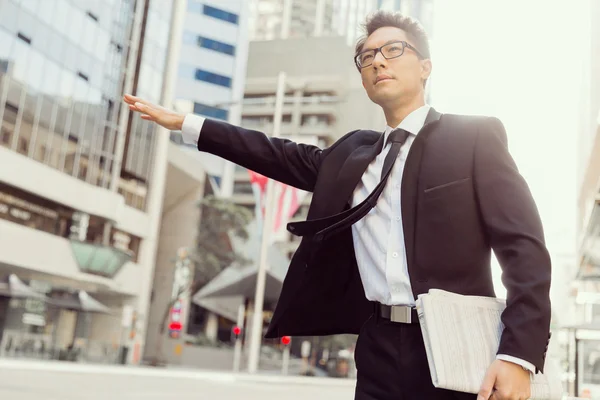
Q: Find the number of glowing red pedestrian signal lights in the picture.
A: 2